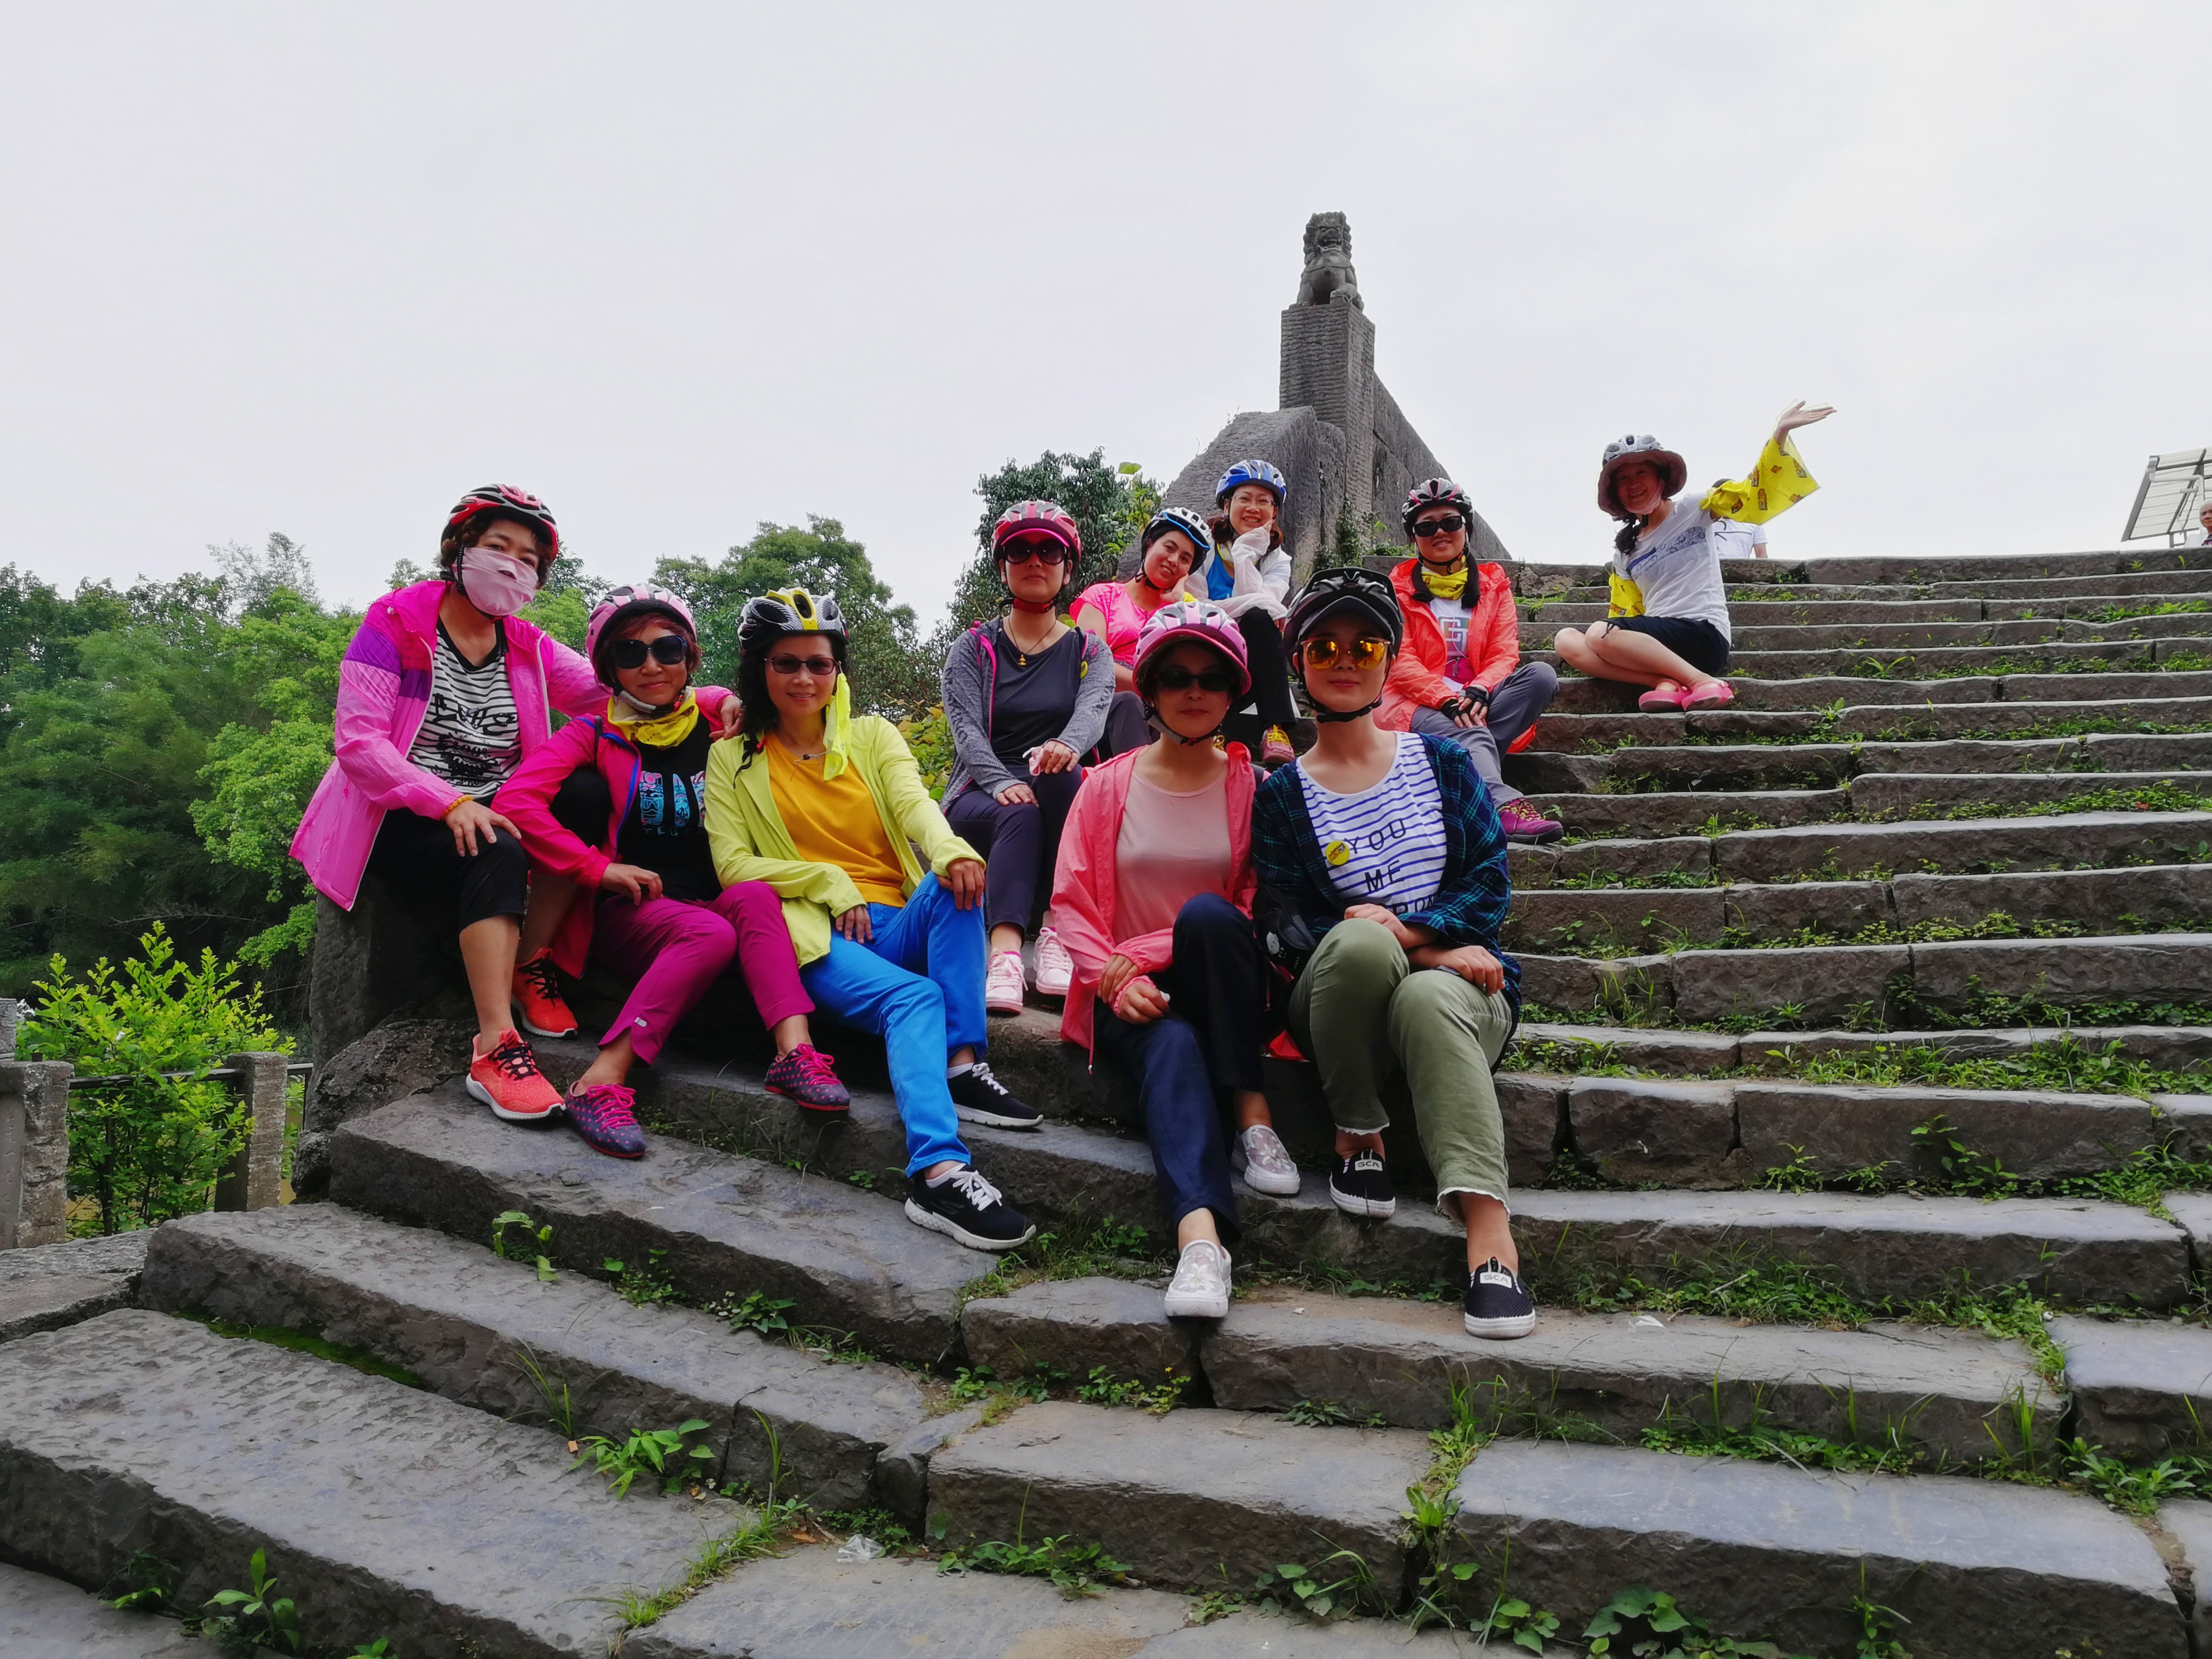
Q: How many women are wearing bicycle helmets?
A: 10